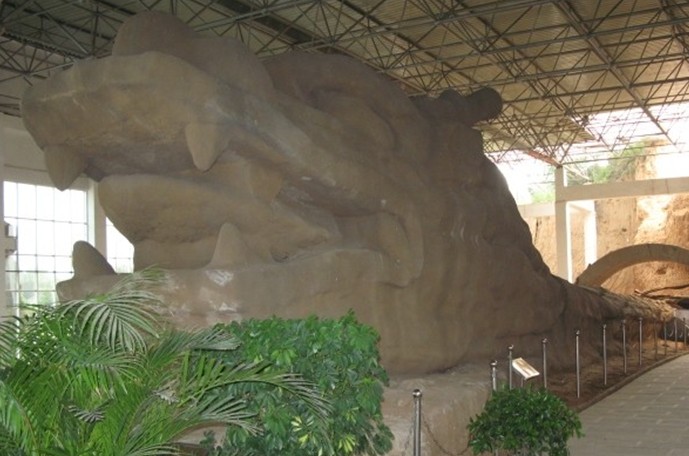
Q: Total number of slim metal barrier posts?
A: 12